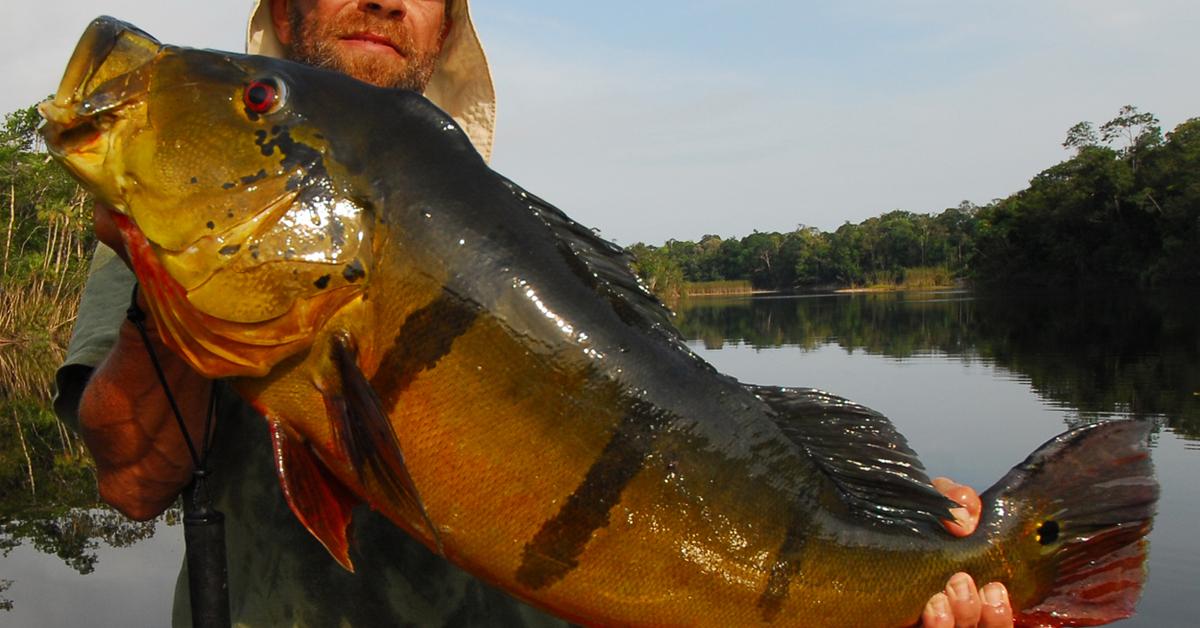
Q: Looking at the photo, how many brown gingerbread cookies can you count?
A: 0